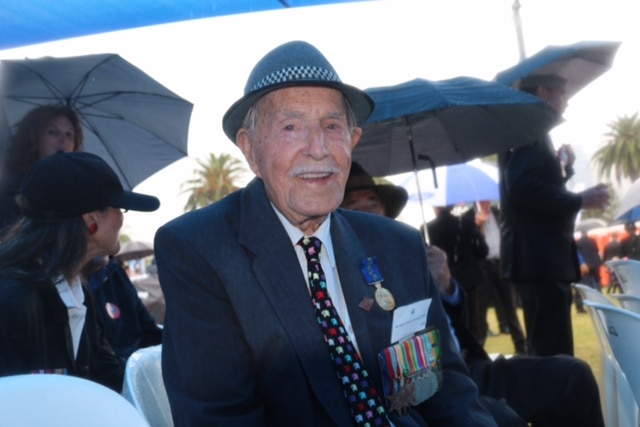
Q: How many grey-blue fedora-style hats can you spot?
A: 1